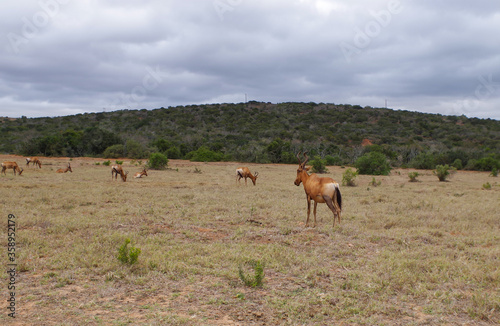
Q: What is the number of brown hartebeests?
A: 7